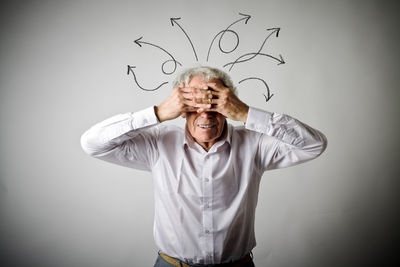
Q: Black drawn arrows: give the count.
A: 7